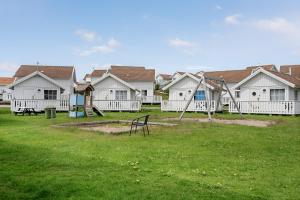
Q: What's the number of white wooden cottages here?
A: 4